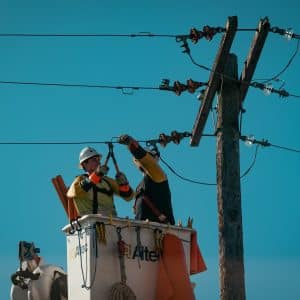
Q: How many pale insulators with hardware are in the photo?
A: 3